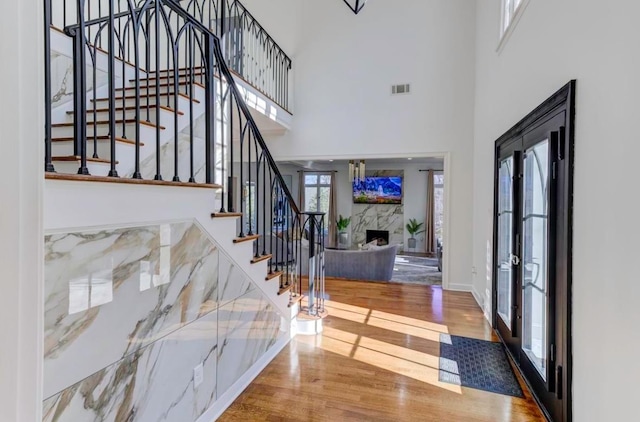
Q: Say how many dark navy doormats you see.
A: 1